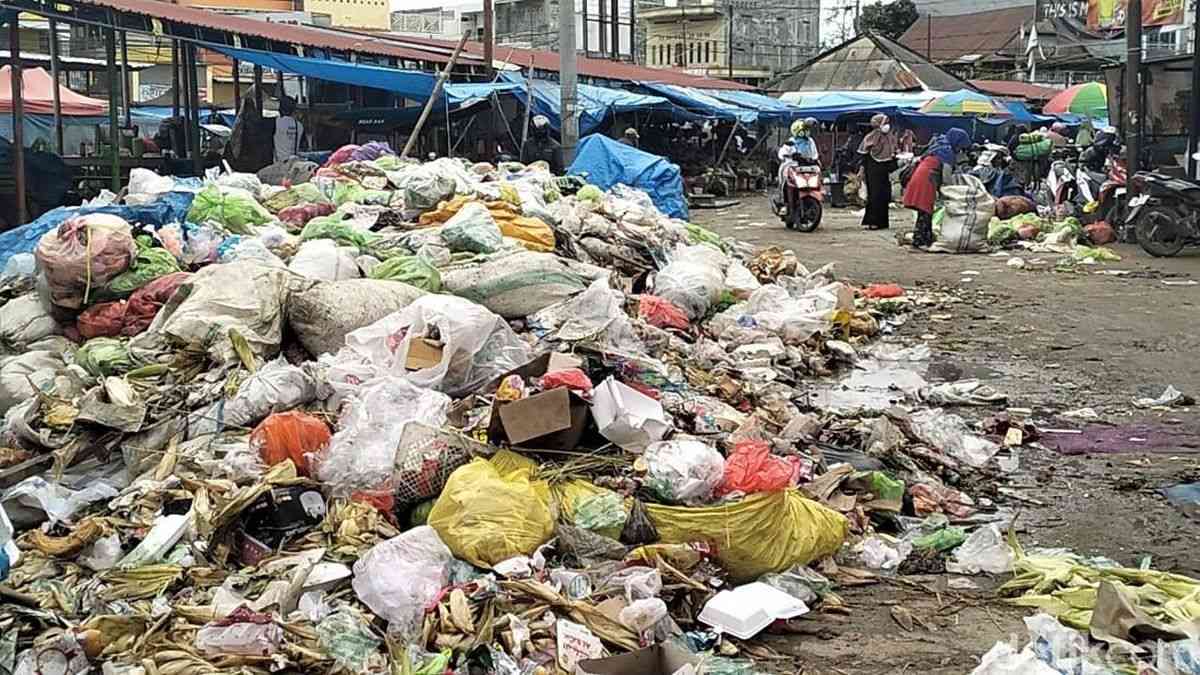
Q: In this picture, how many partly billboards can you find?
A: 2